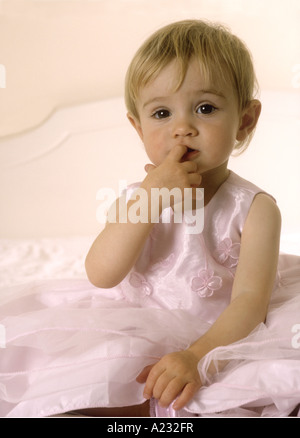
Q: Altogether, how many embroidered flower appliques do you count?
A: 3